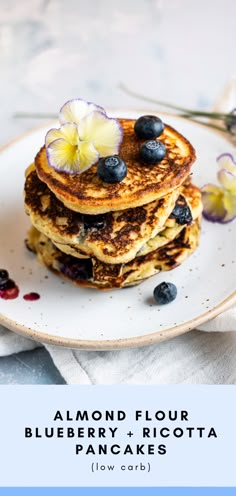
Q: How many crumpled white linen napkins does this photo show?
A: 1